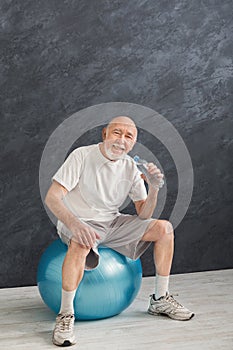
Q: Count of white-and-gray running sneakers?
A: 2